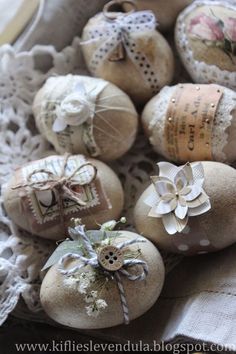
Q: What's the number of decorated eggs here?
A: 7